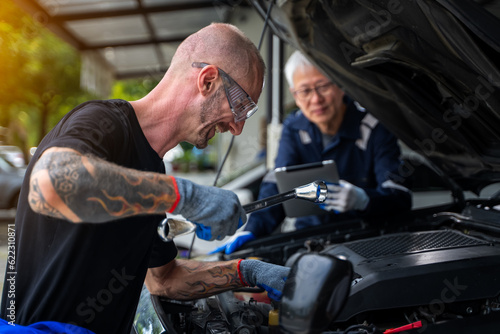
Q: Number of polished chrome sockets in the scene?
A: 2